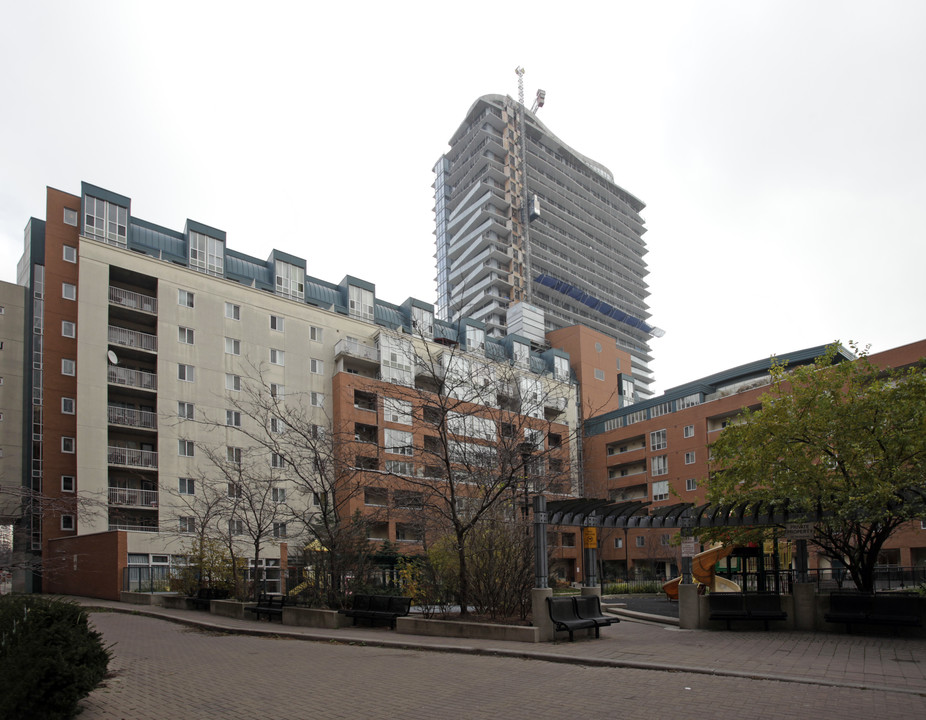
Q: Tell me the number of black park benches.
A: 6